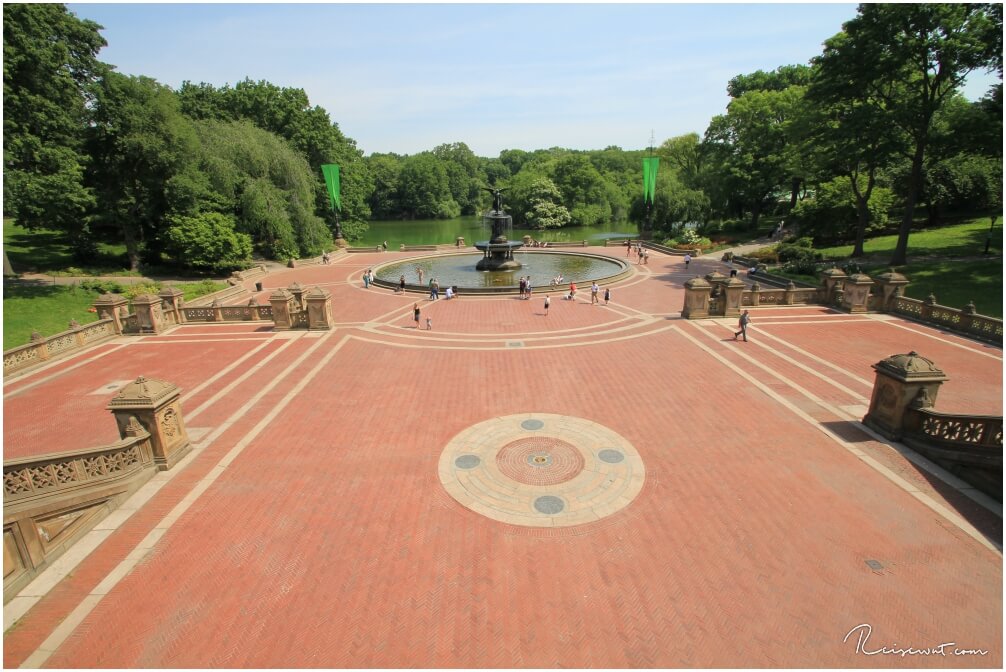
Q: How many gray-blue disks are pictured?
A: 4